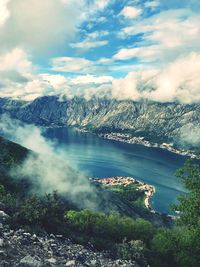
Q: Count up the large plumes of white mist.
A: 1